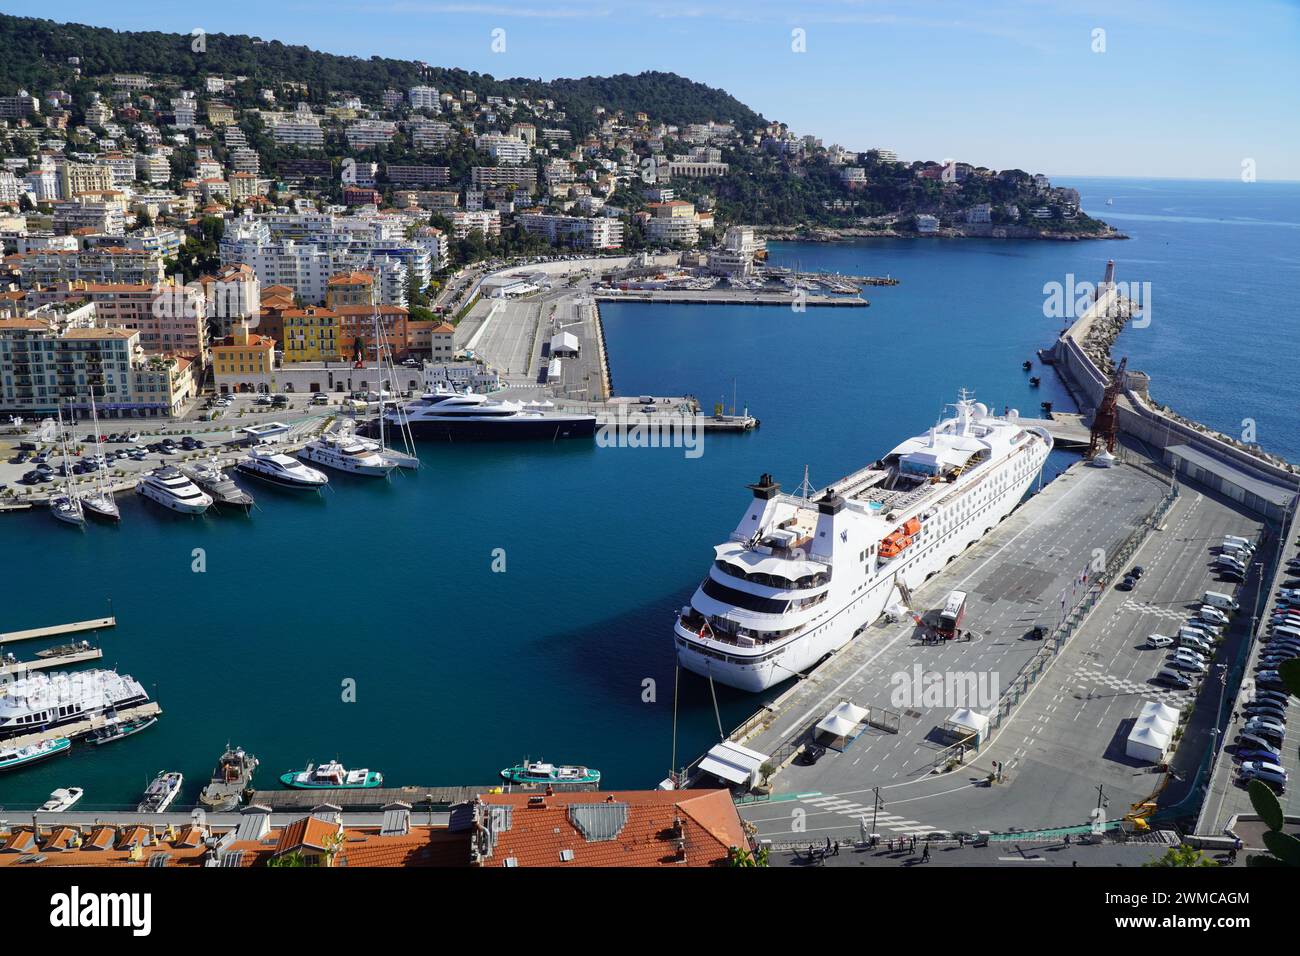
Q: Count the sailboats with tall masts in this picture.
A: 3